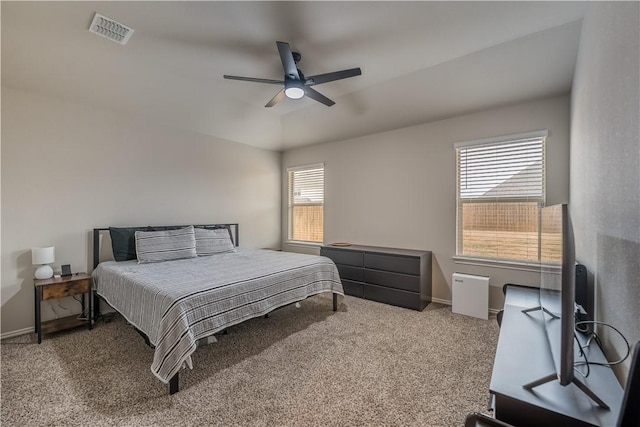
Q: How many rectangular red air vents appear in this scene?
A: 0